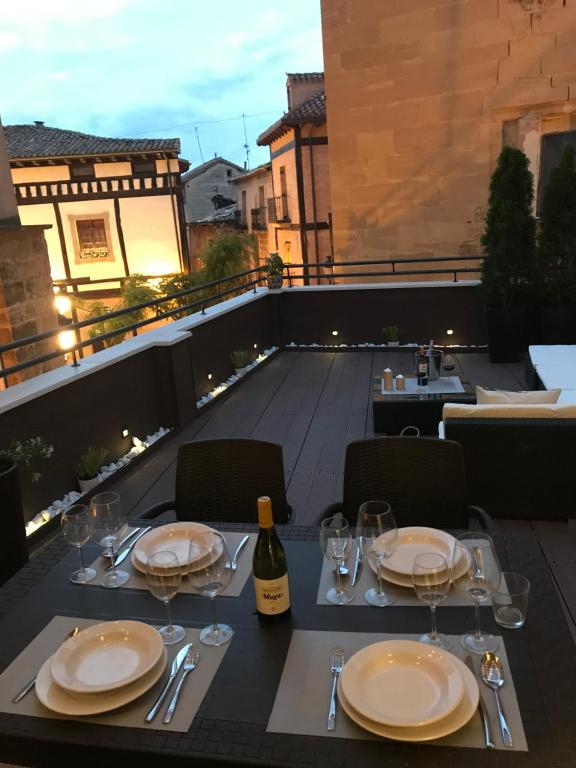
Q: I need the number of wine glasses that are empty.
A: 8